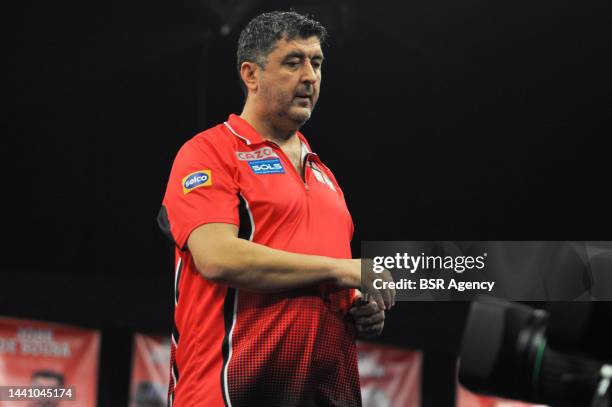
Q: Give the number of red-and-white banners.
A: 4